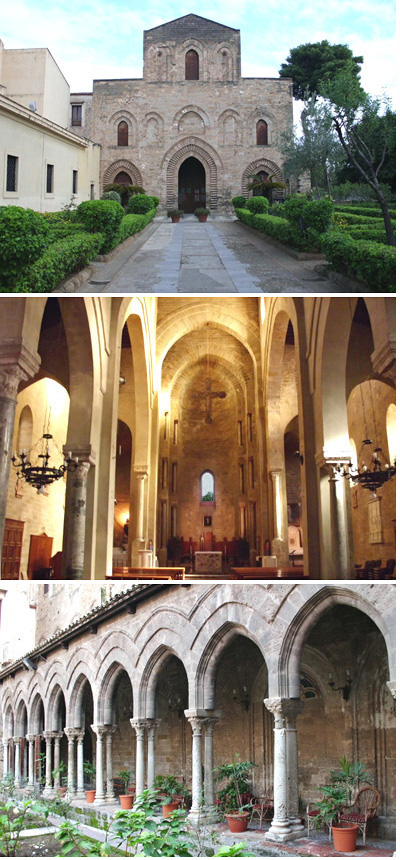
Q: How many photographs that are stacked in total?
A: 3